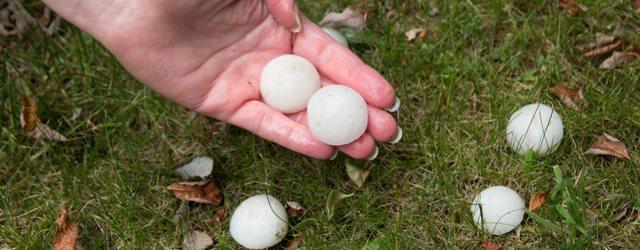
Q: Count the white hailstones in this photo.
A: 5